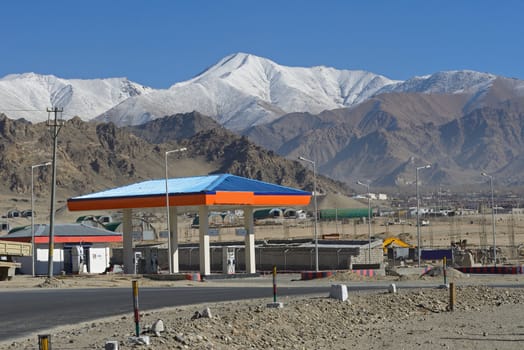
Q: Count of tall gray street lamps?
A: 6